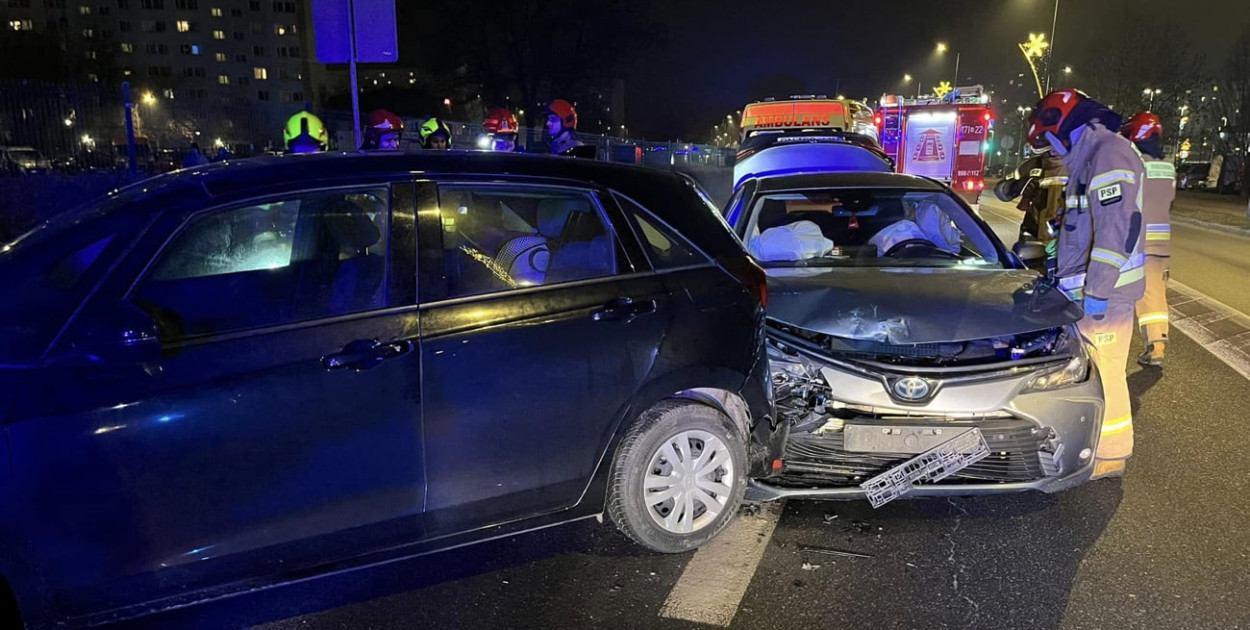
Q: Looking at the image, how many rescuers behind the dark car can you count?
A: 5